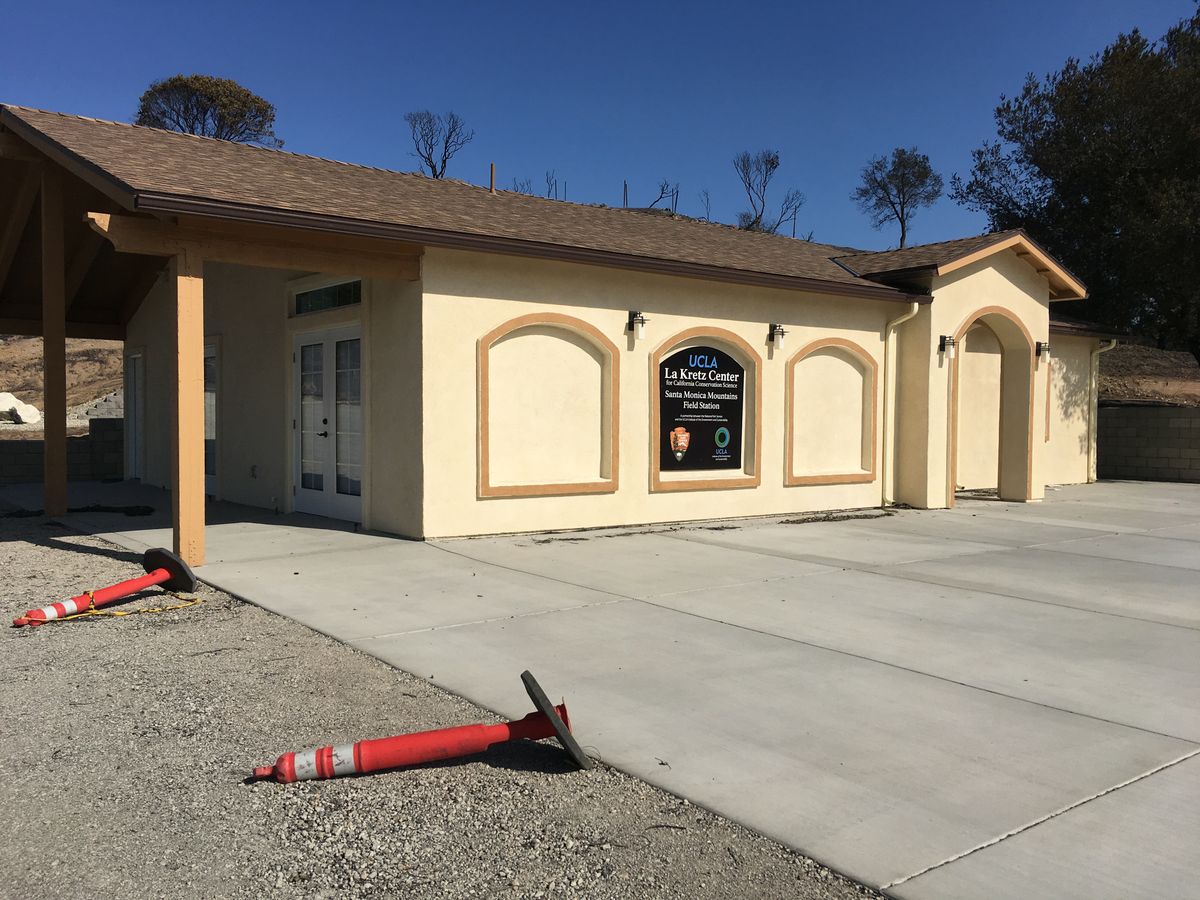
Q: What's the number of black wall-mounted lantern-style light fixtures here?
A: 4